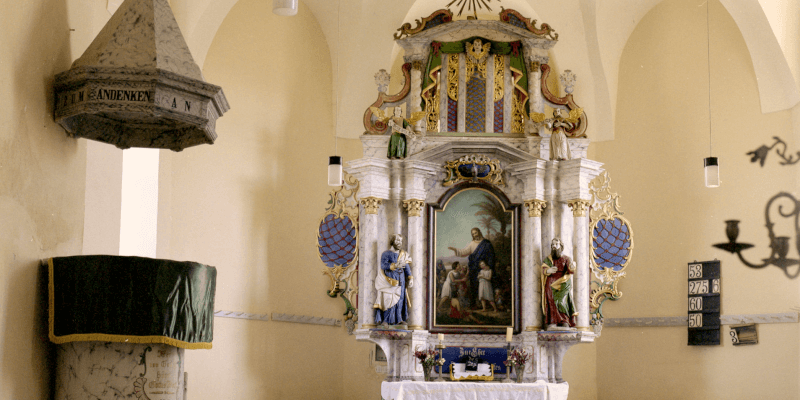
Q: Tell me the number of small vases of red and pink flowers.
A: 2